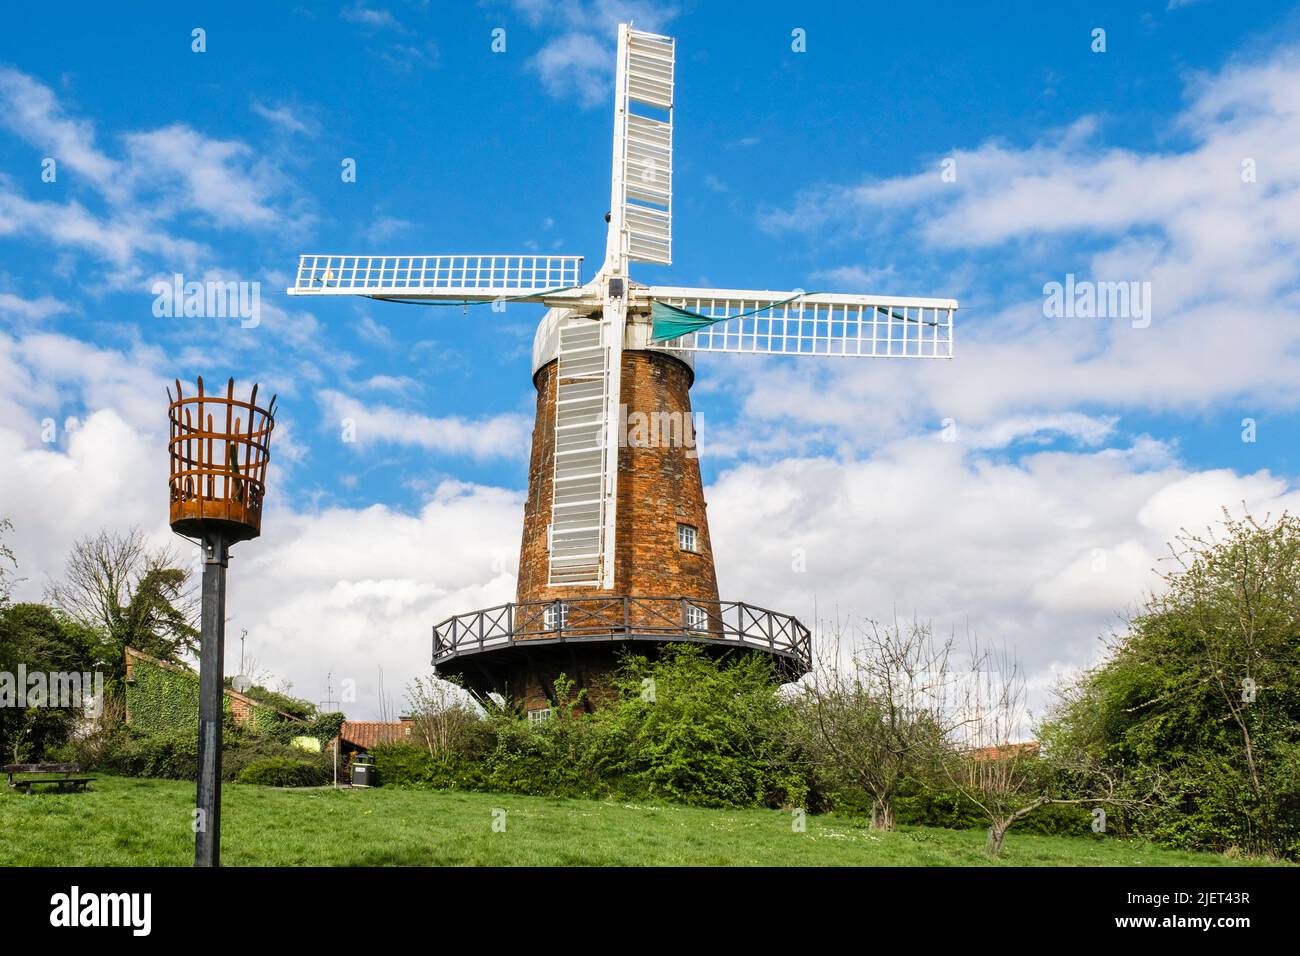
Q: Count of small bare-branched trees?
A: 2